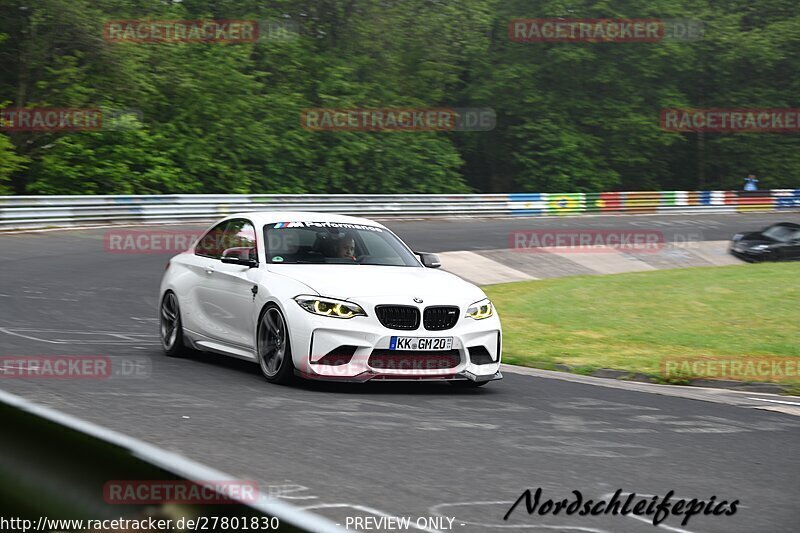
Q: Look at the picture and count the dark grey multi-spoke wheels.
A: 2